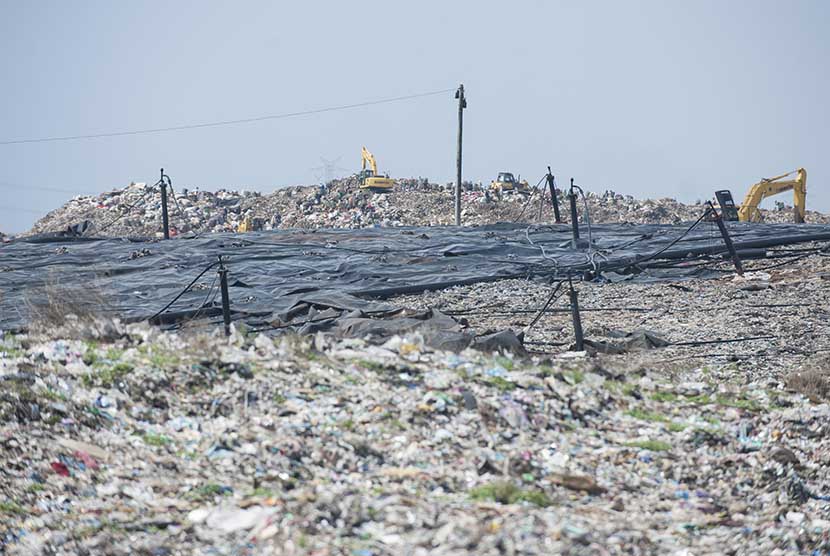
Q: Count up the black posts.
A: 6